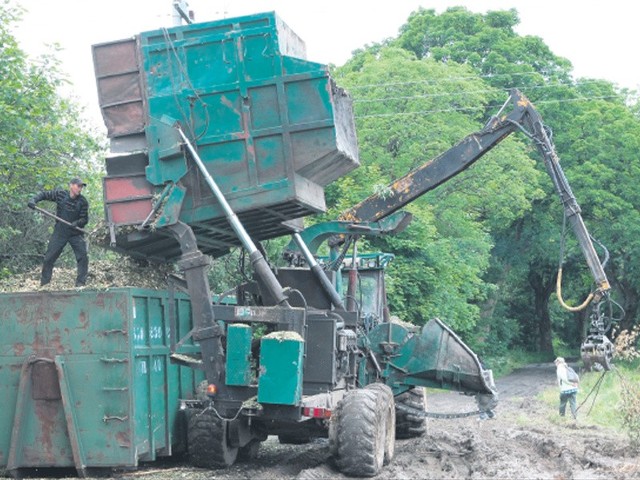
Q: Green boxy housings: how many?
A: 2